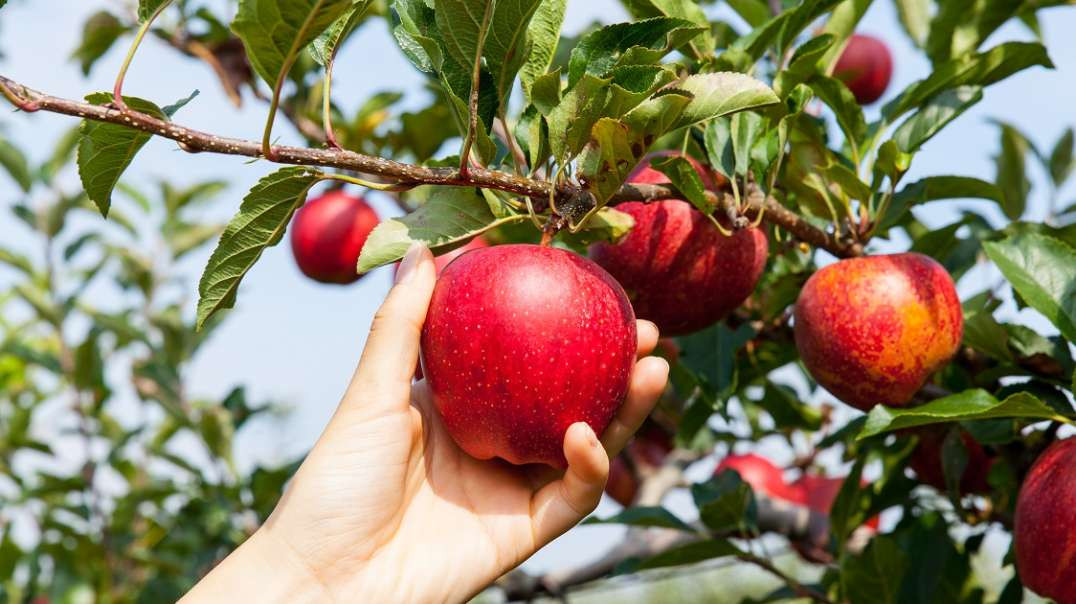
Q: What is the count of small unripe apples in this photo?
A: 0